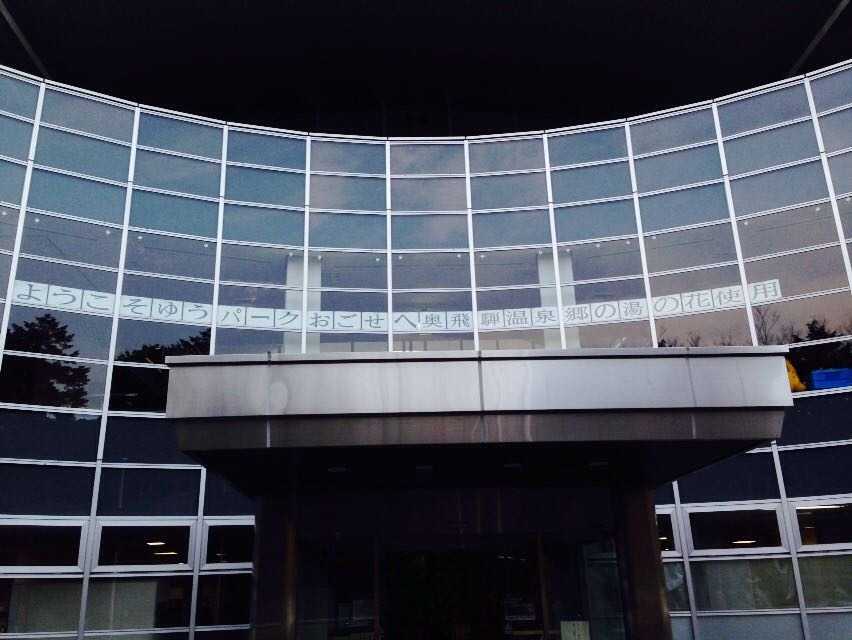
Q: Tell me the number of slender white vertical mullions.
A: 10